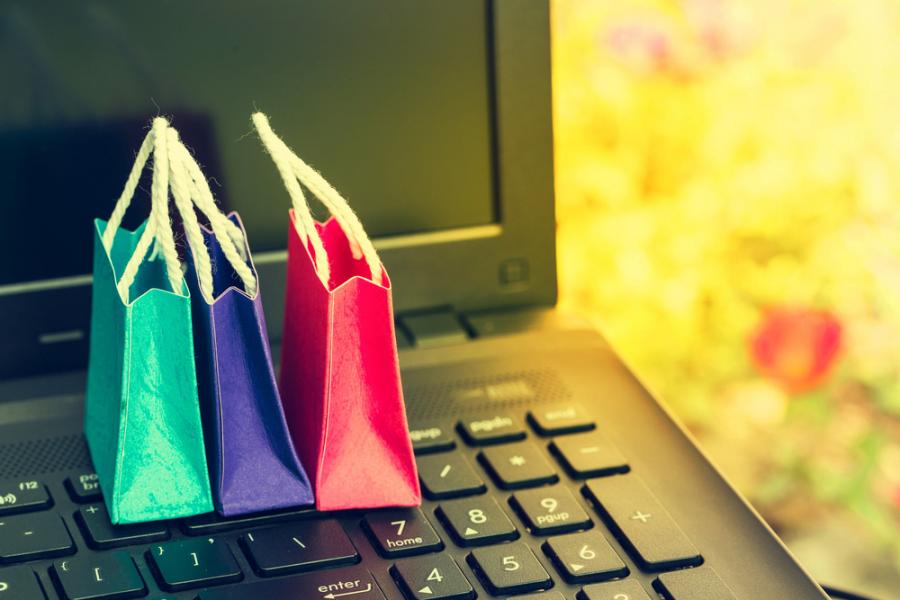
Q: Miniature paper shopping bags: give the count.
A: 3